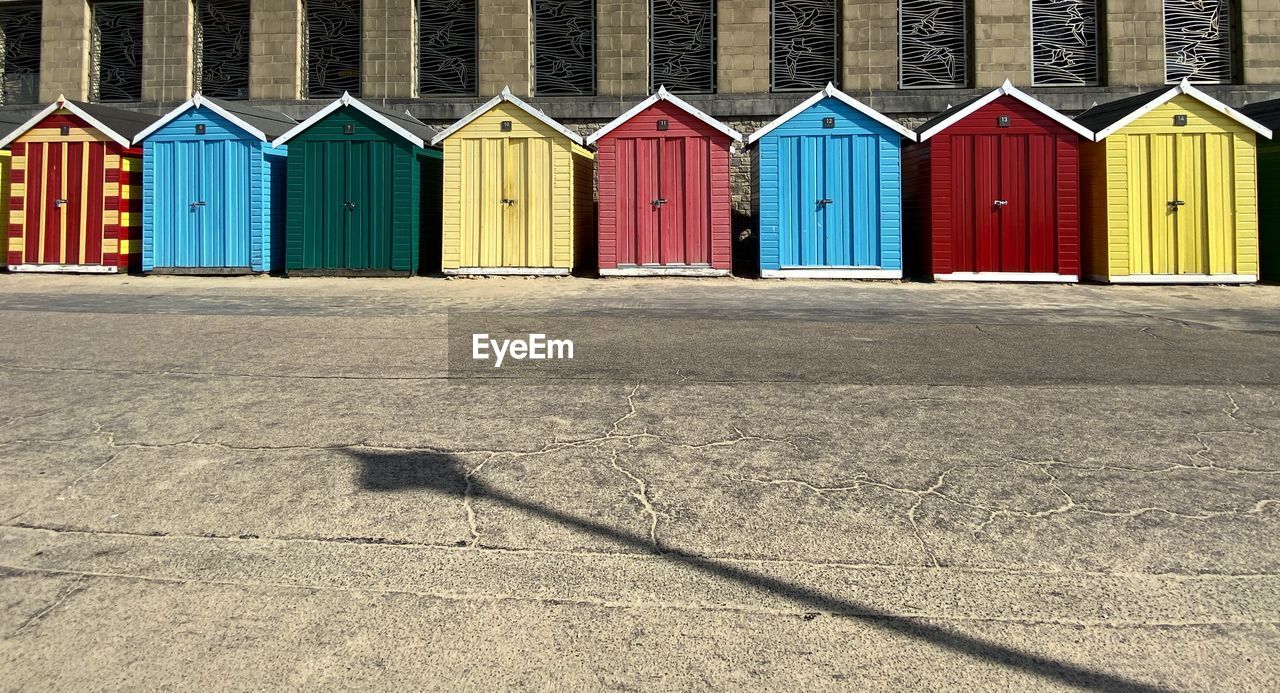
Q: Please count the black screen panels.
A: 11